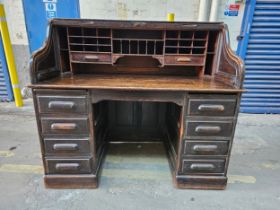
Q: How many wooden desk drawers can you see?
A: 10